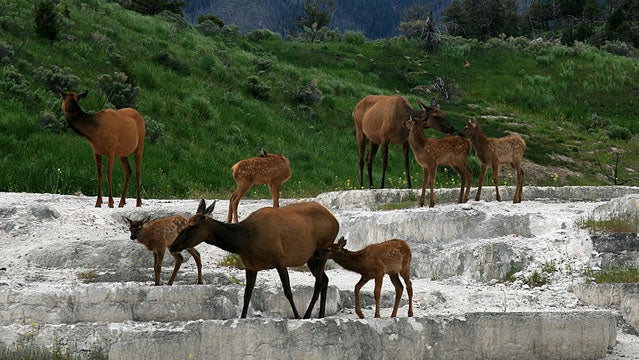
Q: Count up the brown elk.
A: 8